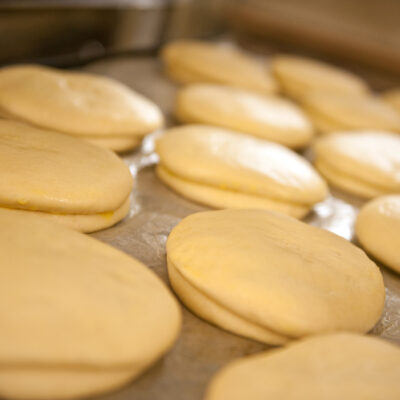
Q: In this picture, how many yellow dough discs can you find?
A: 13